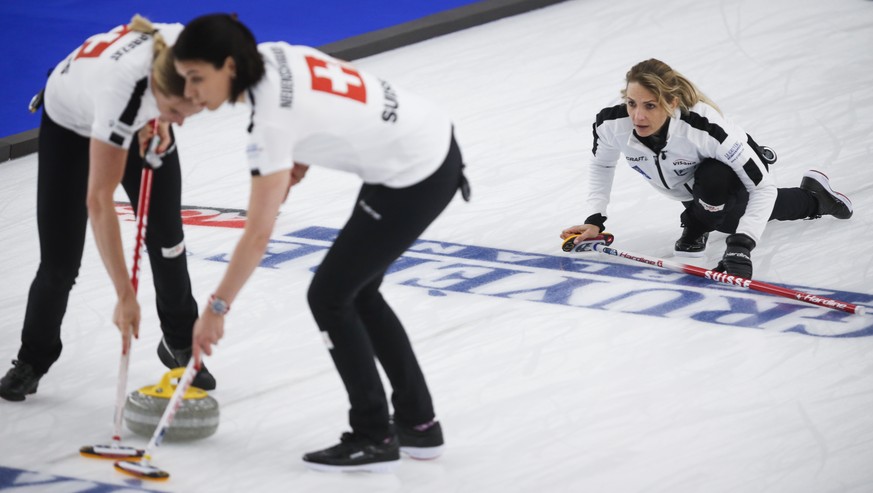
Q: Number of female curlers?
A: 3